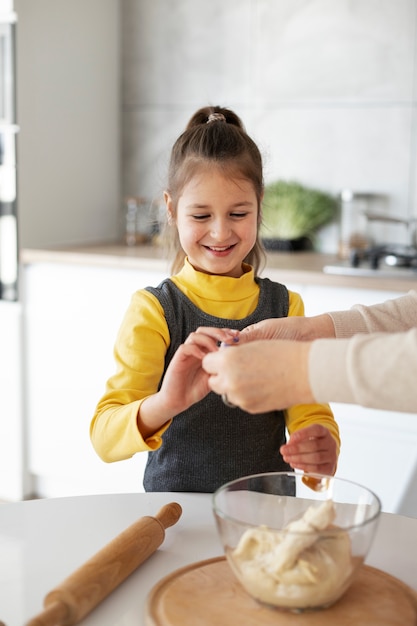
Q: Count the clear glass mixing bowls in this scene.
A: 1